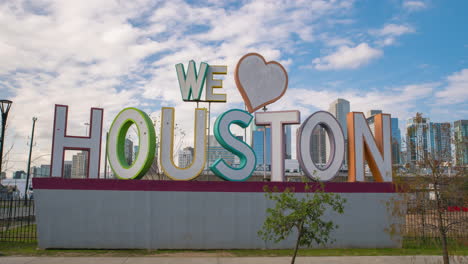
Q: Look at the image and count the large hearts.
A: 1